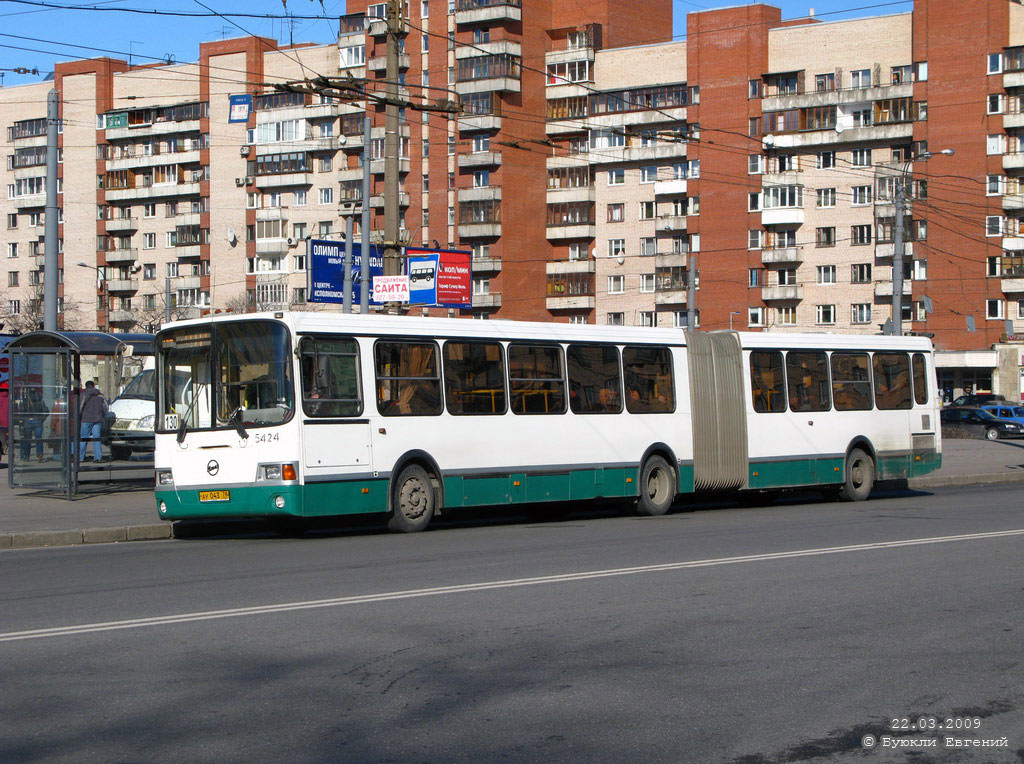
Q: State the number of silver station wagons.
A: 0